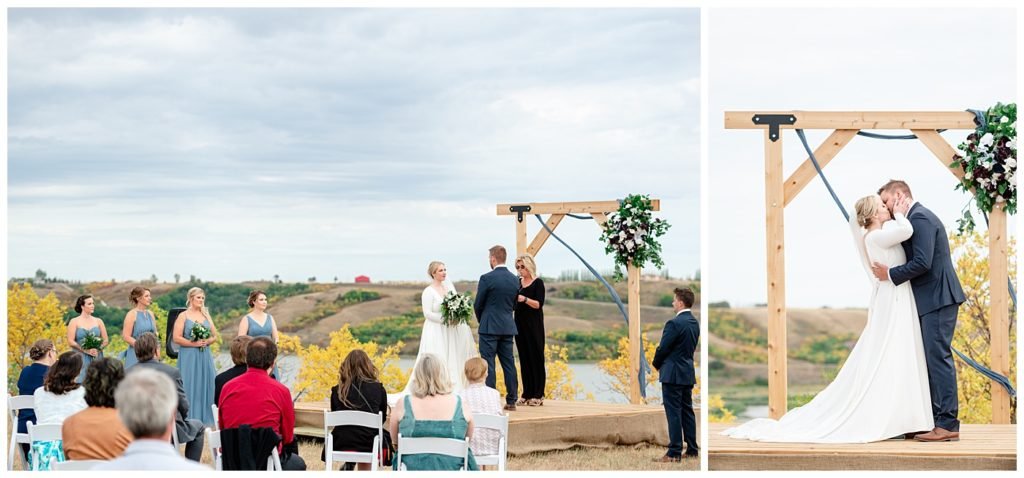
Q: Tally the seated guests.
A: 10